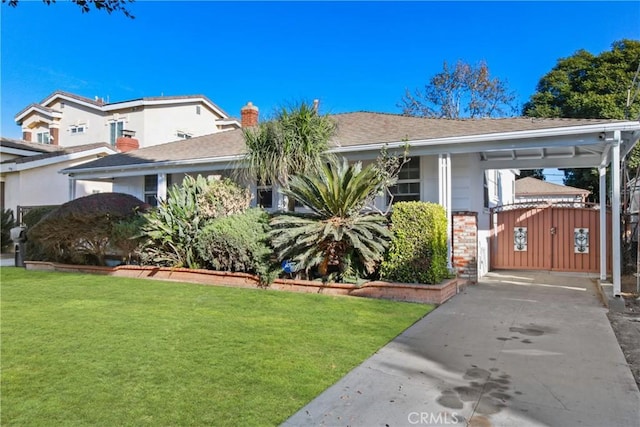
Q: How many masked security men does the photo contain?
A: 0